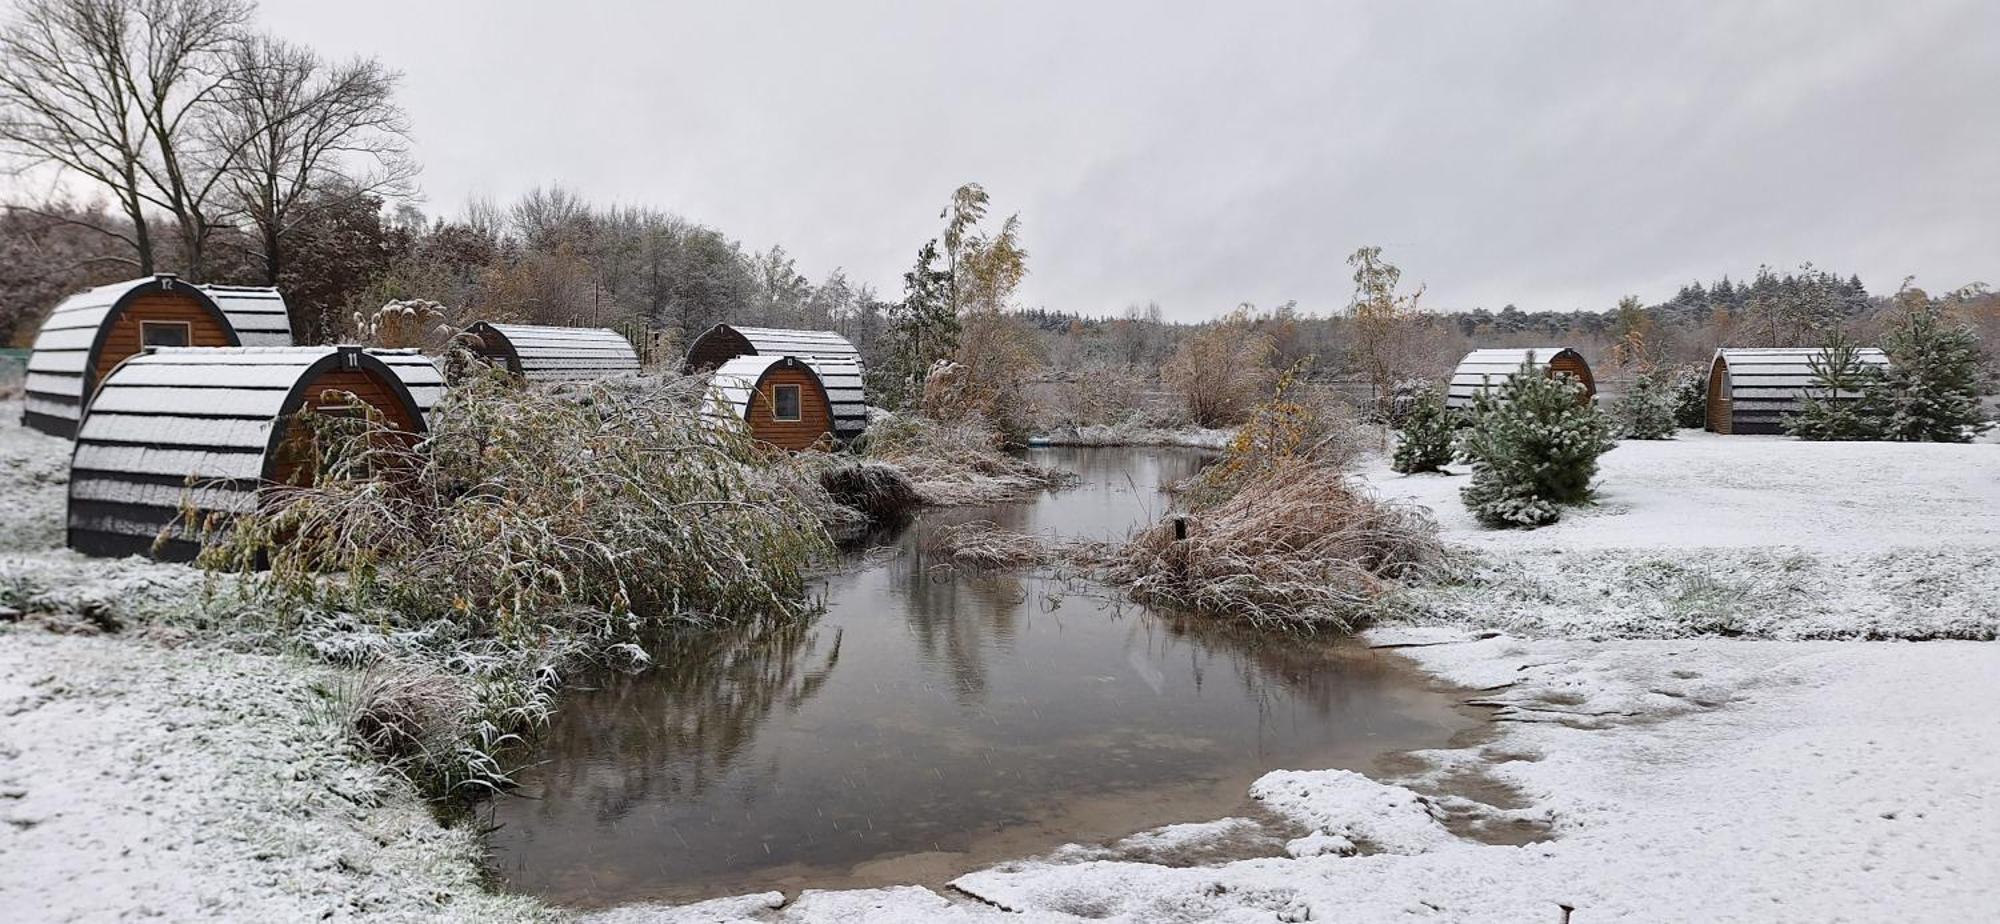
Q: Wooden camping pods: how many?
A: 7